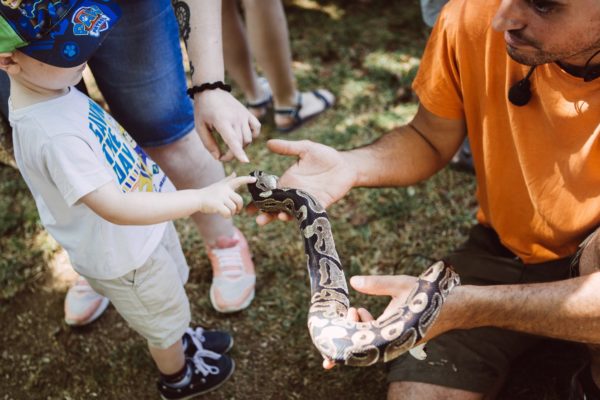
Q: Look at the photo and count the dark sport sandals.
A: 2